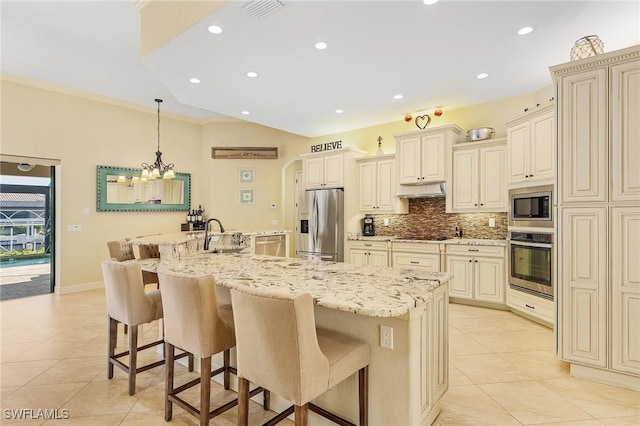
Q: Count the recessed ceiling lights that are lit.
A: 10